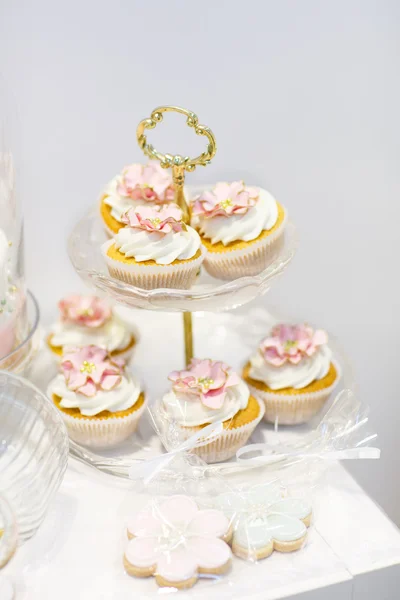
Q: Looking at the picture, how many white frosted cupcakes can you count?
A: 7